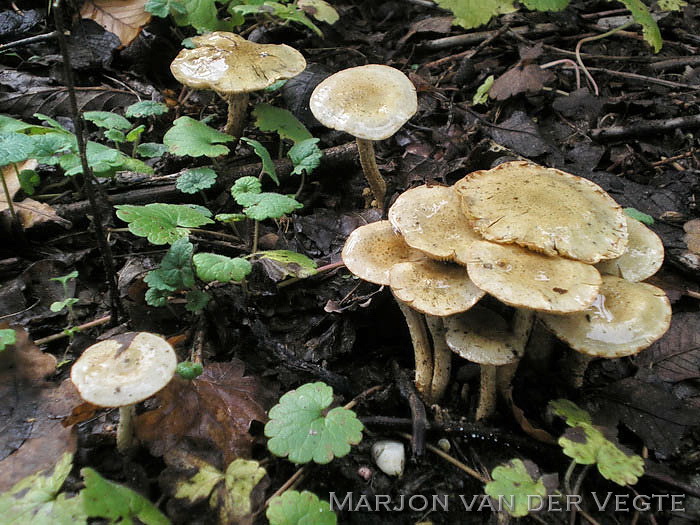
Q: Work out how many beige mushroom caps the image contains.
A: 11